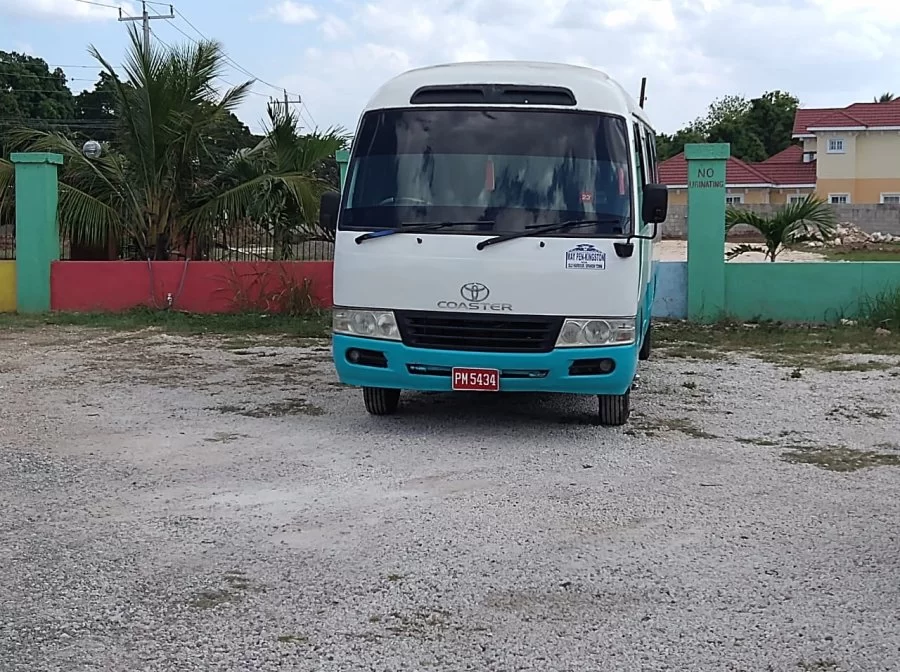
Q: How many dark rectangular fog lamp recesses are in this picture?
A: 2